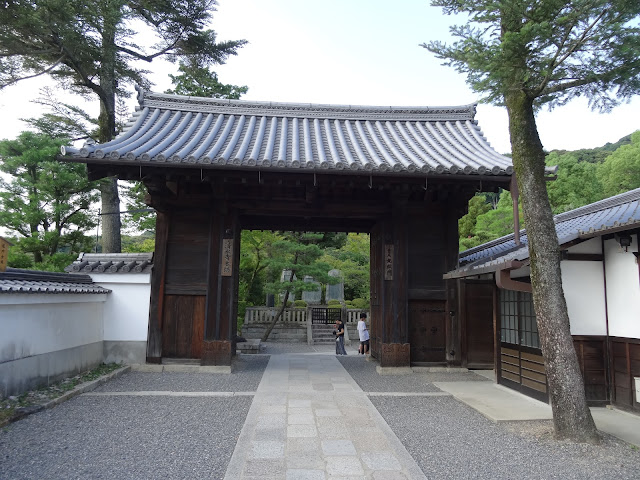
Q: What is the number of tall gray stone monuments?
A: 3